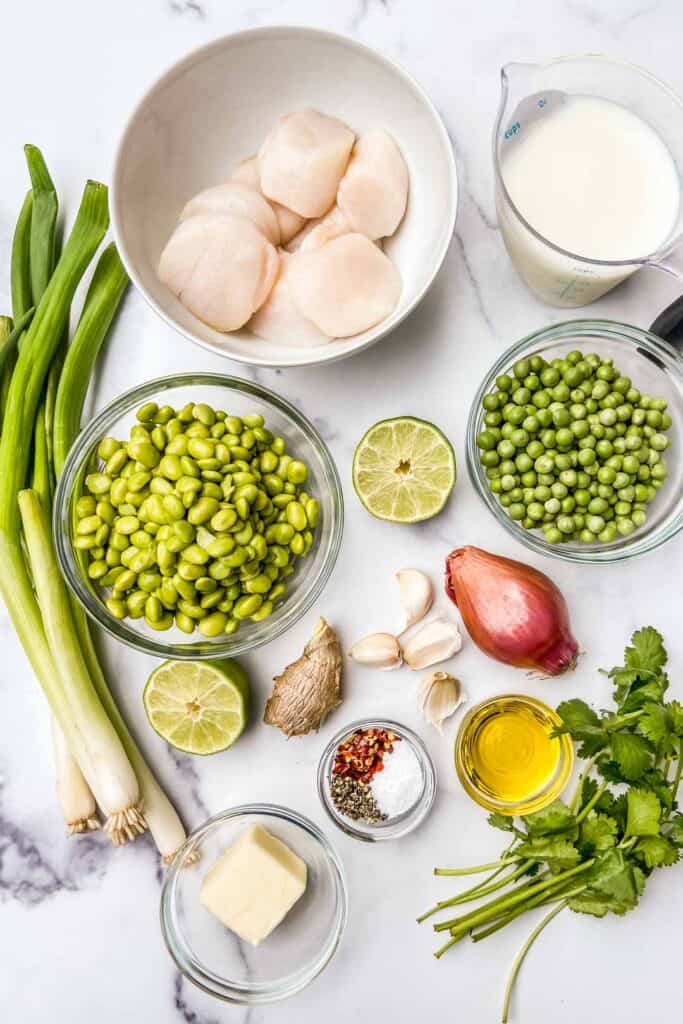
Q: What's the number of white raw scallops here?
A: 8